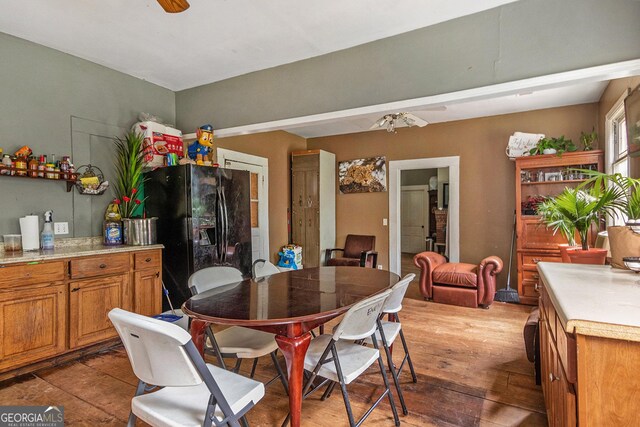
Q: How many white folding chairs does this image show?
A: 5